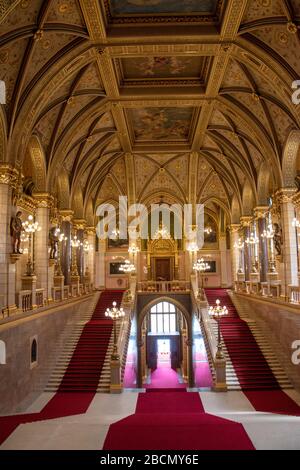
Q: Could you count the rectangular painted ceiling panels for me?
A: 3